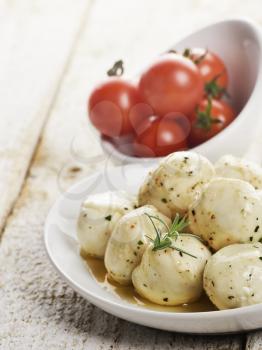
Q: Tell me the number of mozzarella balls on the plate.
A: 7